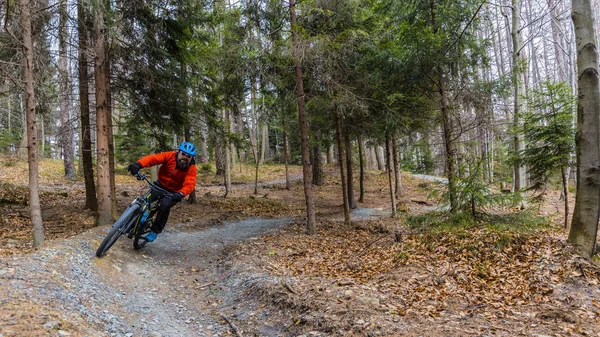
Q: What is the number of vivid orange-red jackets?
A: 1